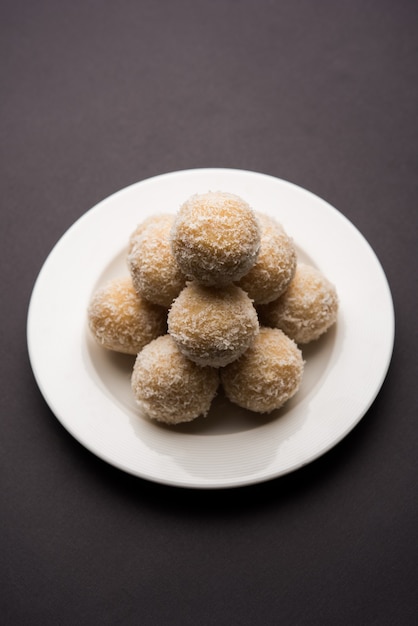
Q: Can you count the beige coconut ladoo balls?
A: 8